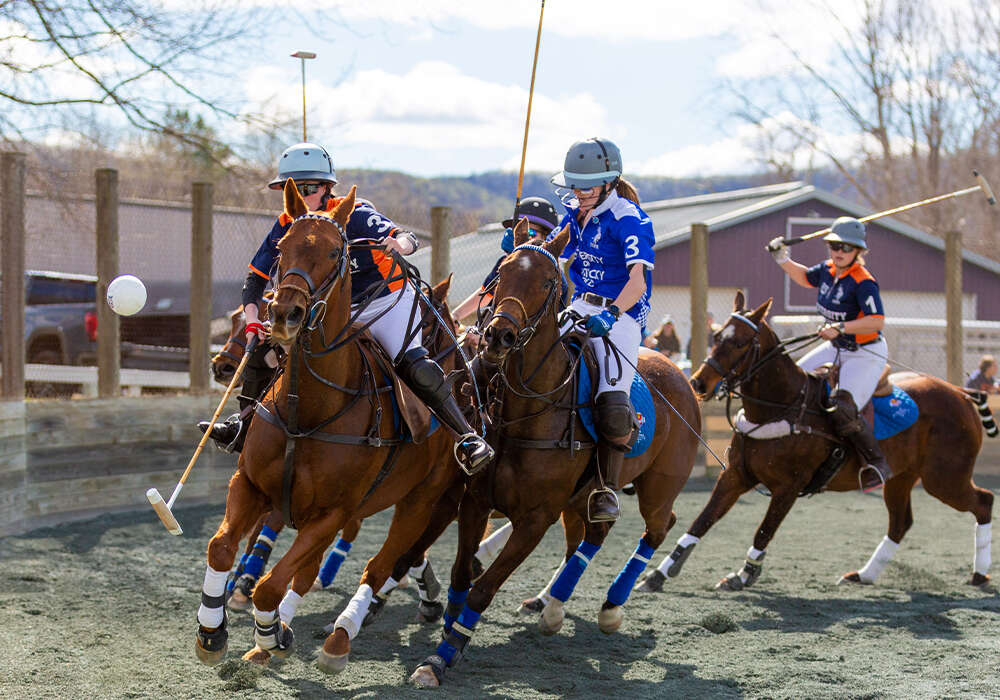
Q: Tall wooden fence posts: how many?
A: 6